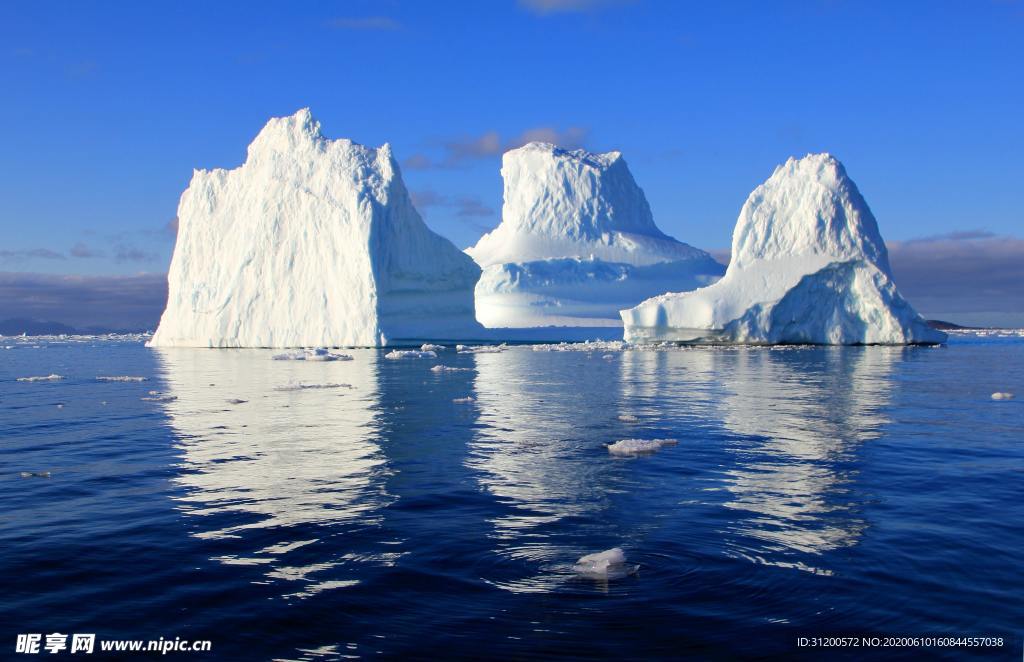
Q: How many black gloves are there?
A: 0